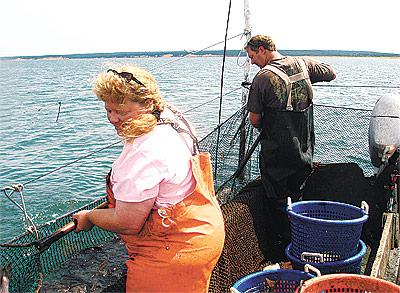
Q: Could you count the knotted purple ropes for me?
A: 0